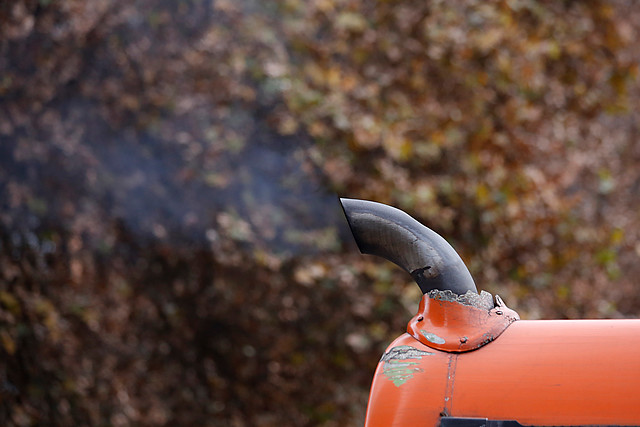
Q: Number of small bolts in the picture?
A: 3